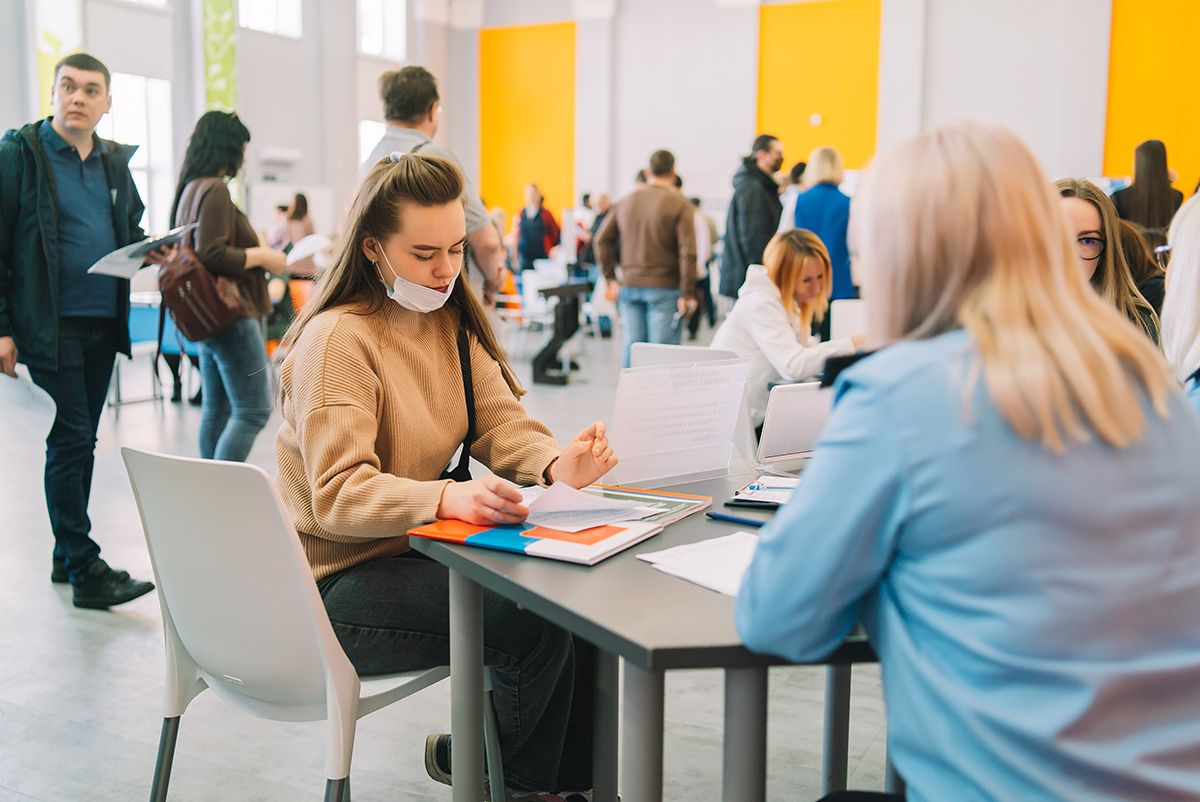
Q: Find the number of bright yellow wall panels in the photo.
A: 3